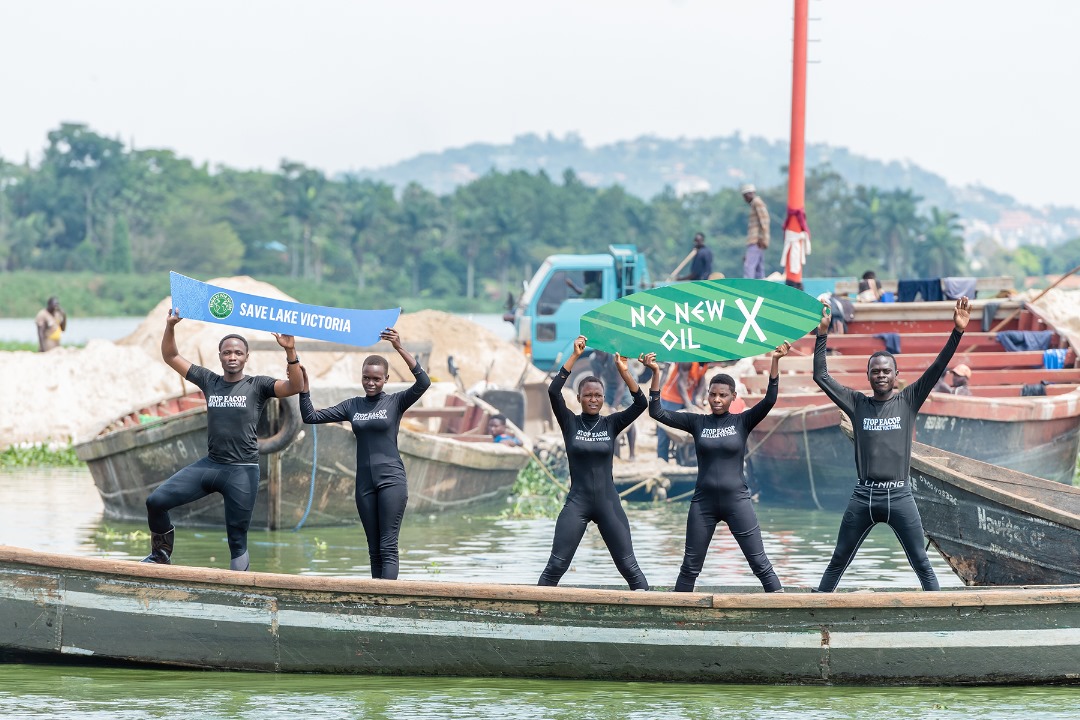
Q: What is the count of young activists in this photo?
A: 5